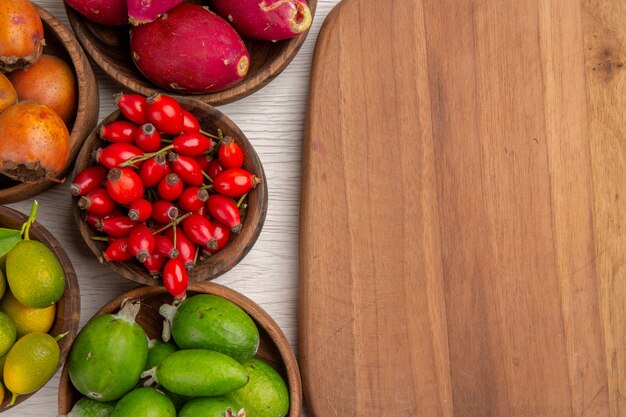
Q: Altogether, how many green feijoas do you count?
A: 8